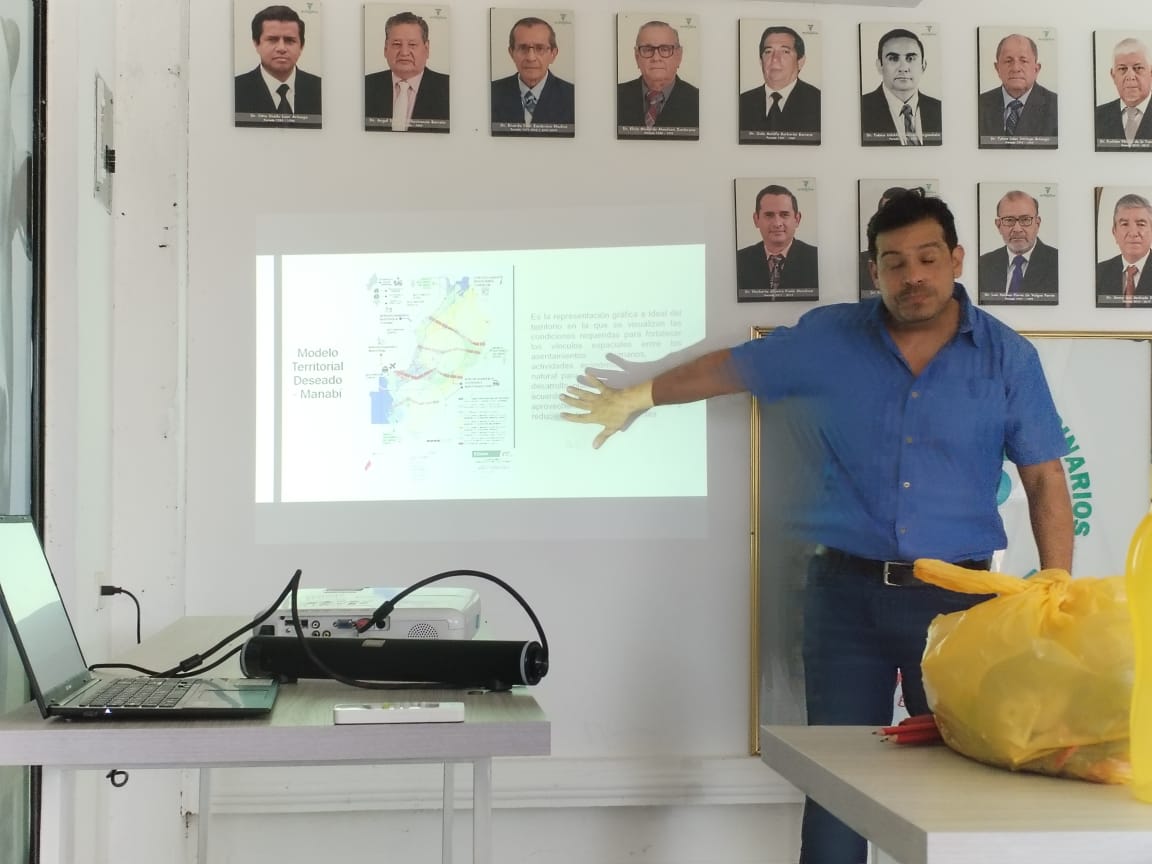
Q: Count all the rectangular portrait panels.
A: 12